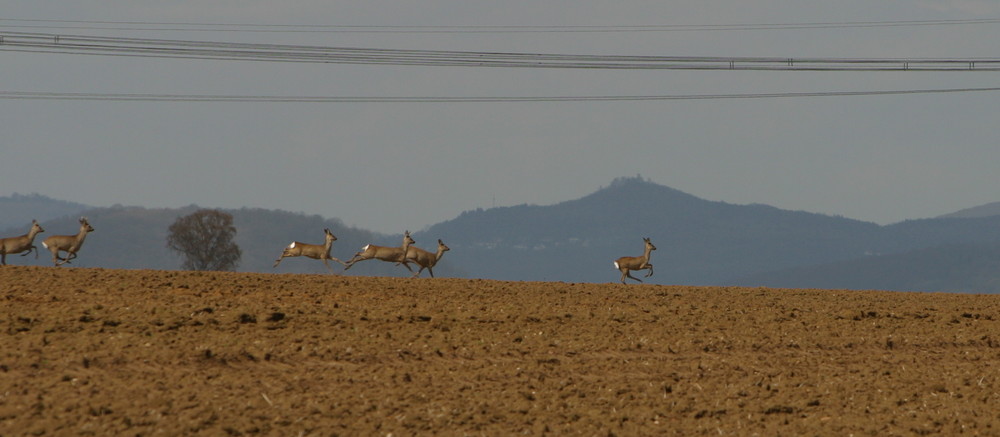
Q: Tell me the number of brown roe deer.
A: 6